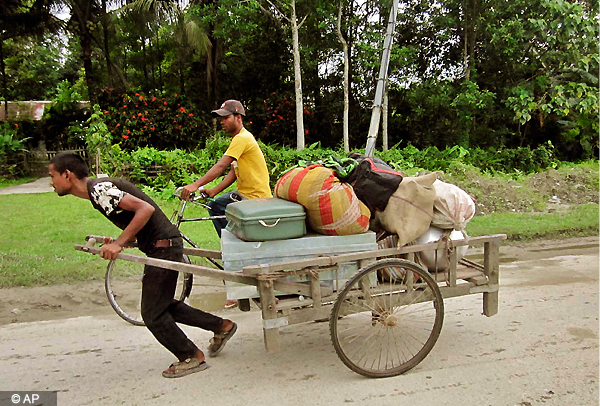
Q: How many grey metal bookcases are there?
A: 0